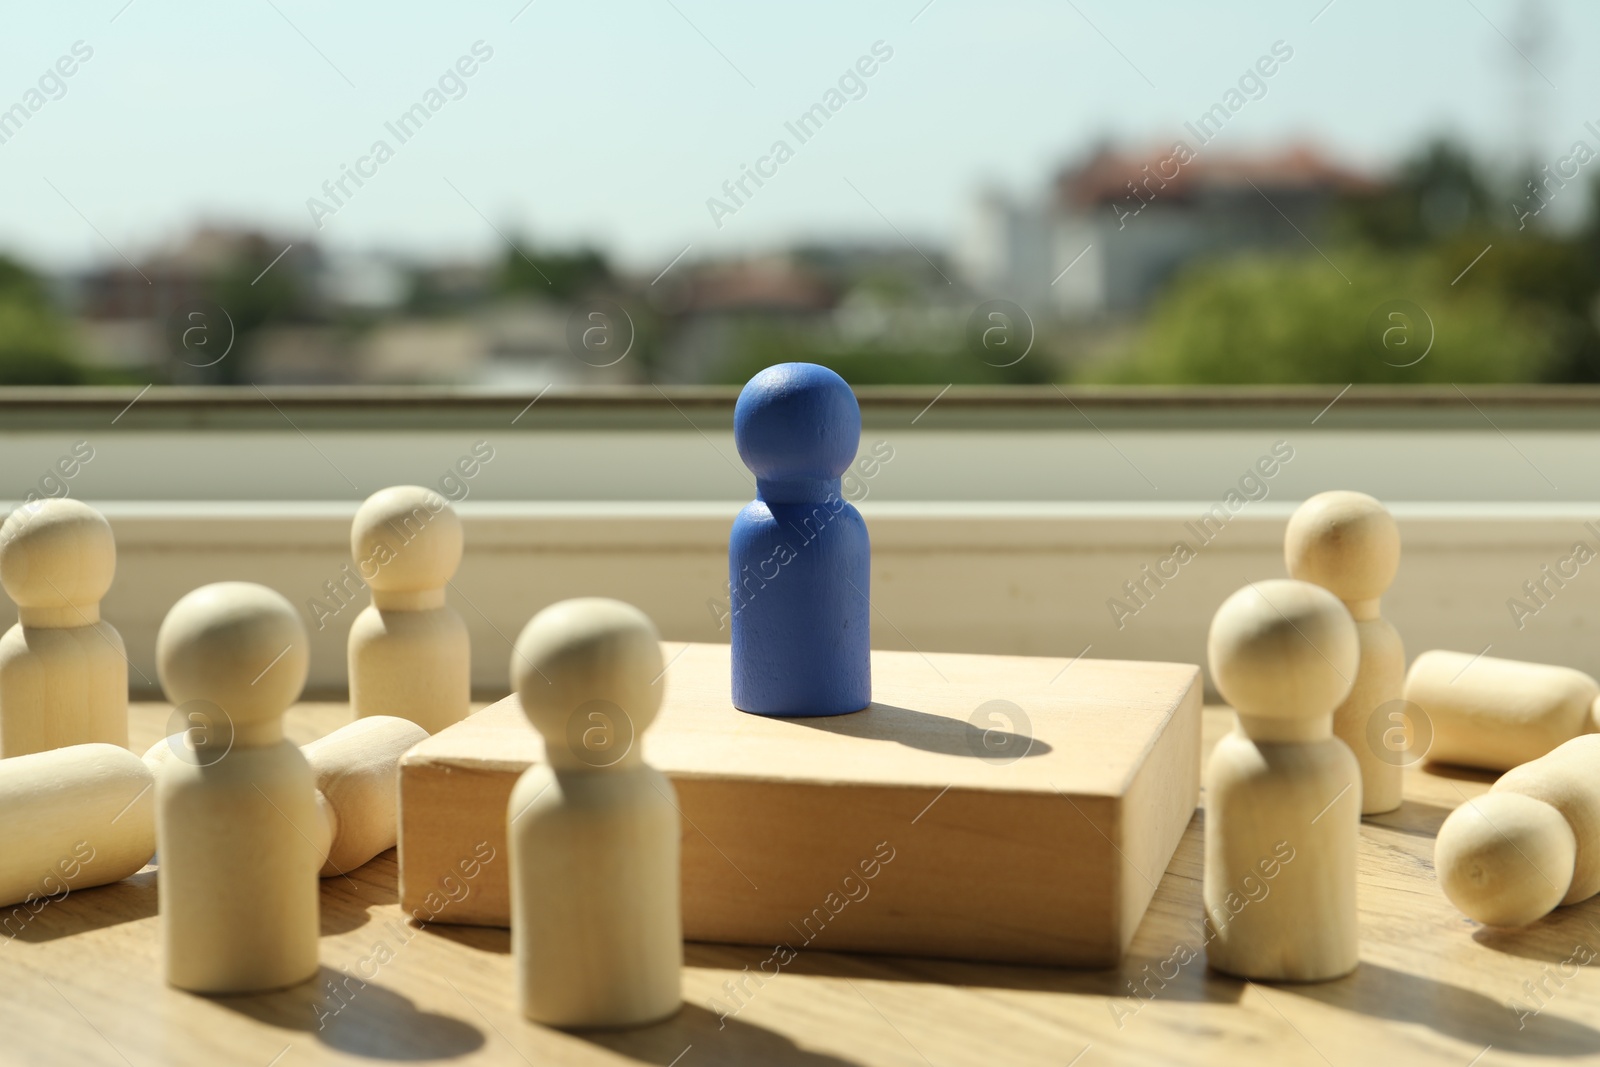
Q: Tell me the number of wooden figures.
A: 11